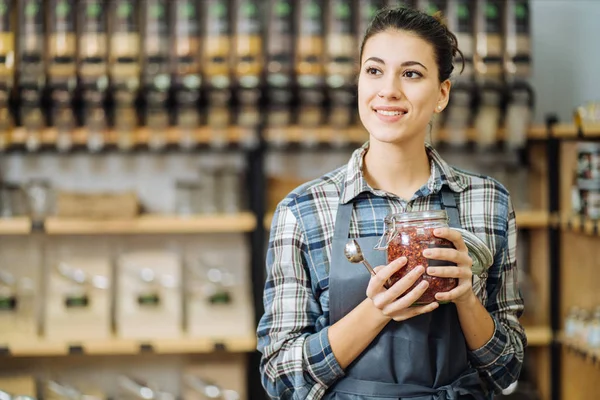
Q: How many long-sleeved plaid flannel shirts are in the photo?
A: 1